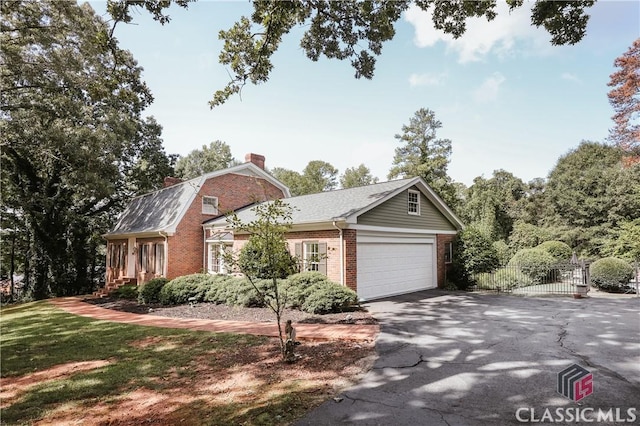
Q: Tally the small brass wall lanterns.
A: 1